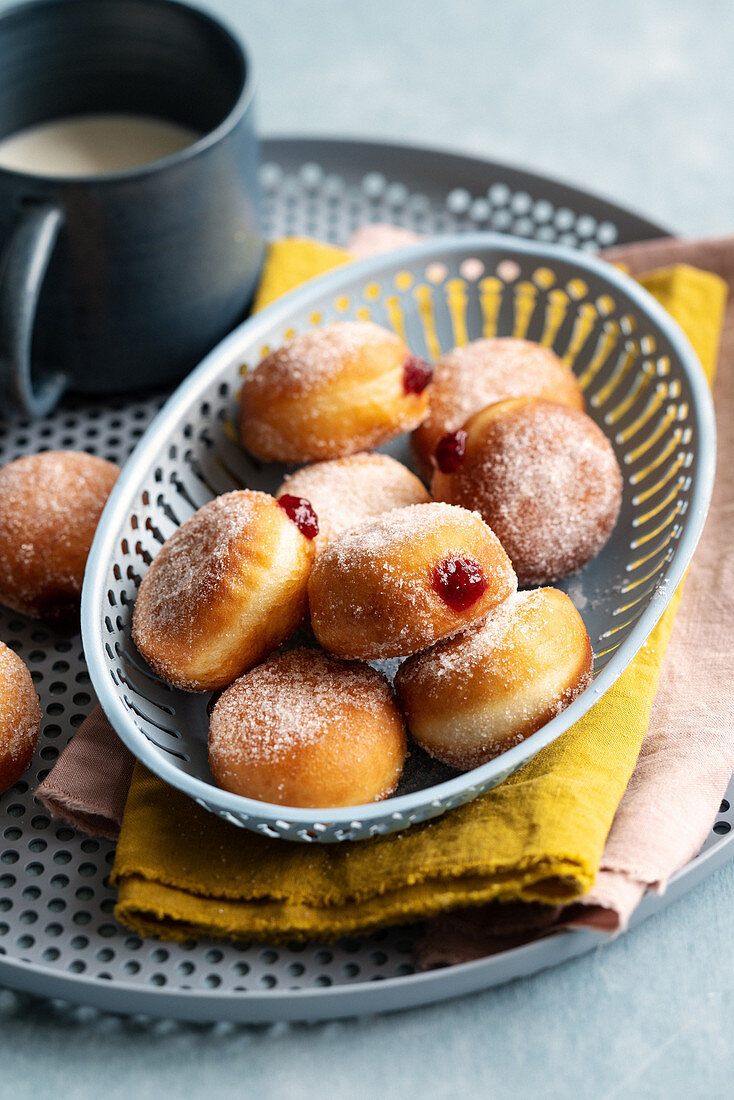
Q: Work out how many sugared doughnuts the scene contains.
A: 10